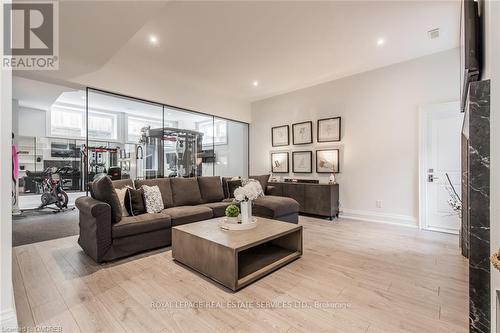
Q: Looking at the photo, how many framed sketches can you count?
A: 6